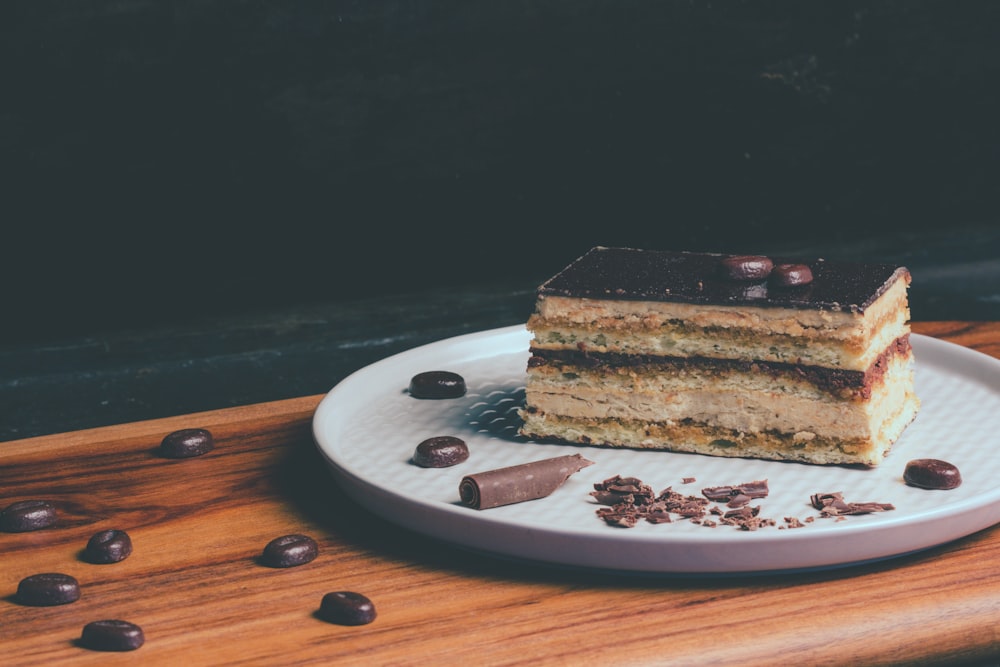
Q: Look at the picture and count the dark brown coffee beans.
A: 12